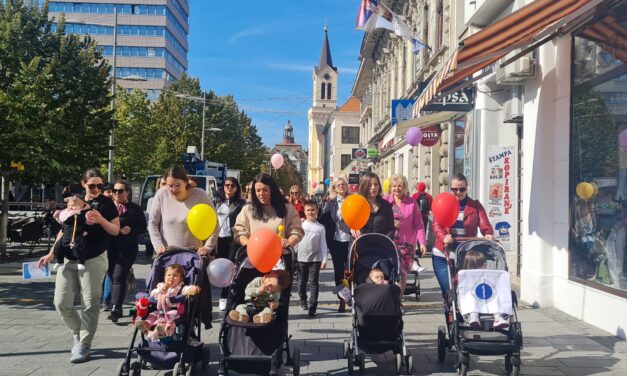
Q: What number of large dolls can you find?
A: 0